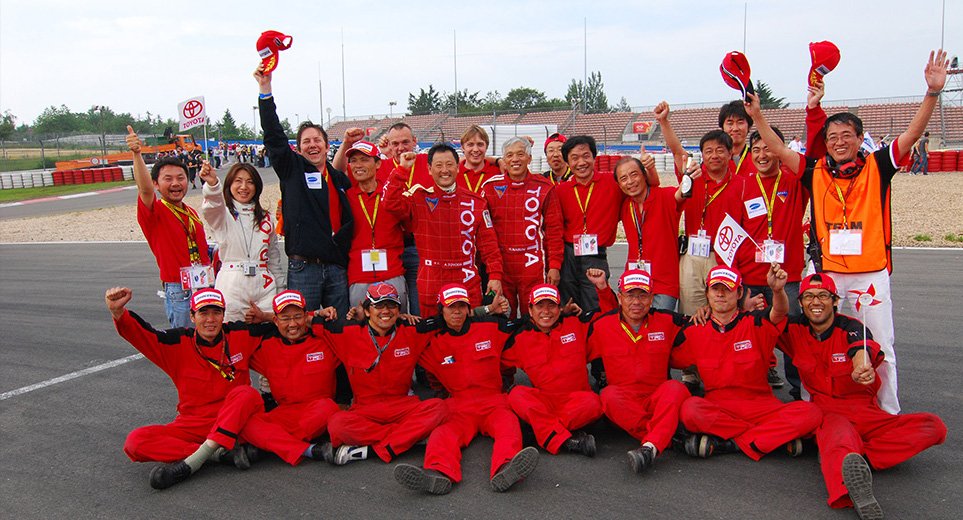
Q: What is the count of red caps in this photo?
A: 13